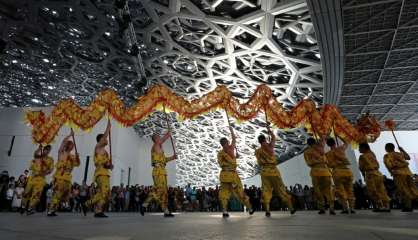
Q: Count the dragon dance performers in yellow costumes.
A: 10